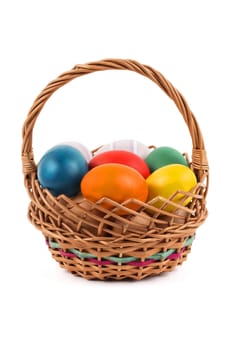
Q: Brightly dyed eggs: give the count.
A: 5